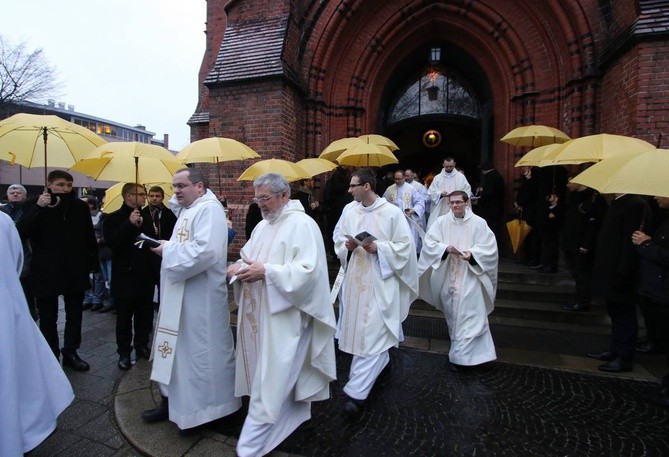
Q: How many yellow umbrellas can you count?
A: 14